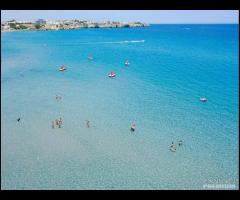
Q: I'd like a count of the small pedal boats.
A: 5